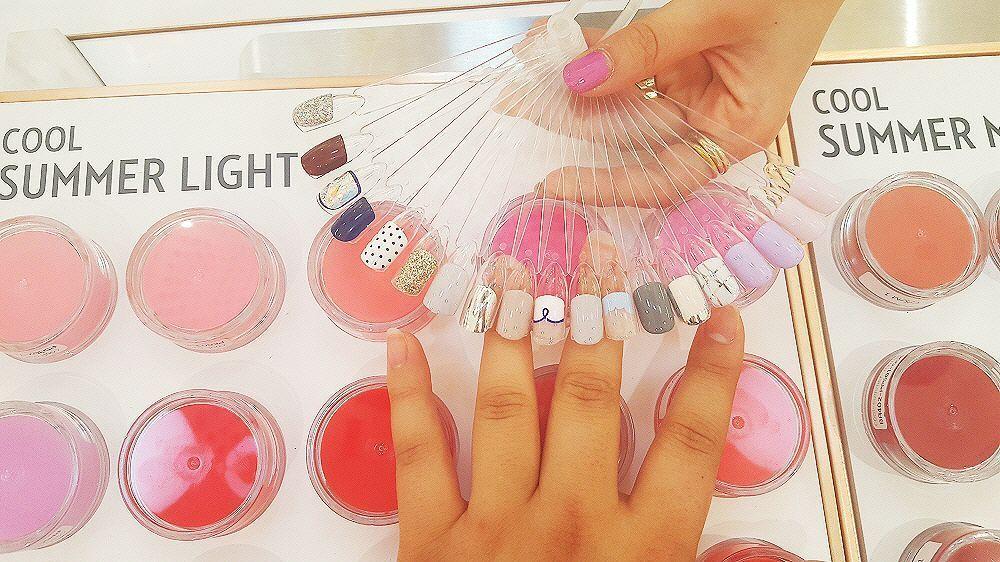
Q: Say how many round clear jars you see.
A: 15